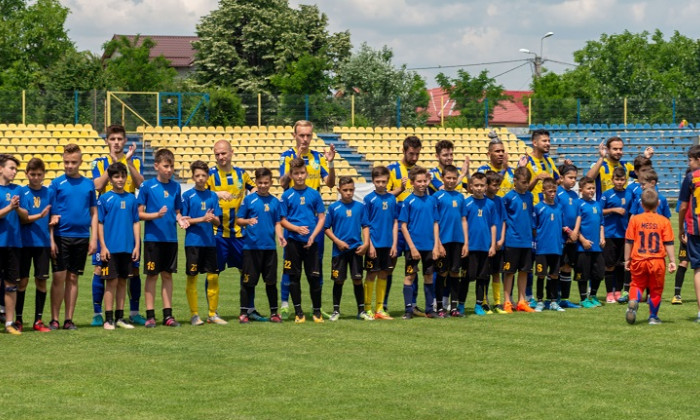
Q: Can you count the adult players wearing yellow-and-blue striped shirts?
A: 8